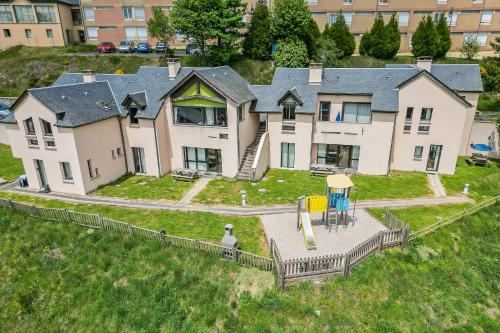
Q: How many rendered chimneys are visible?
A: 4